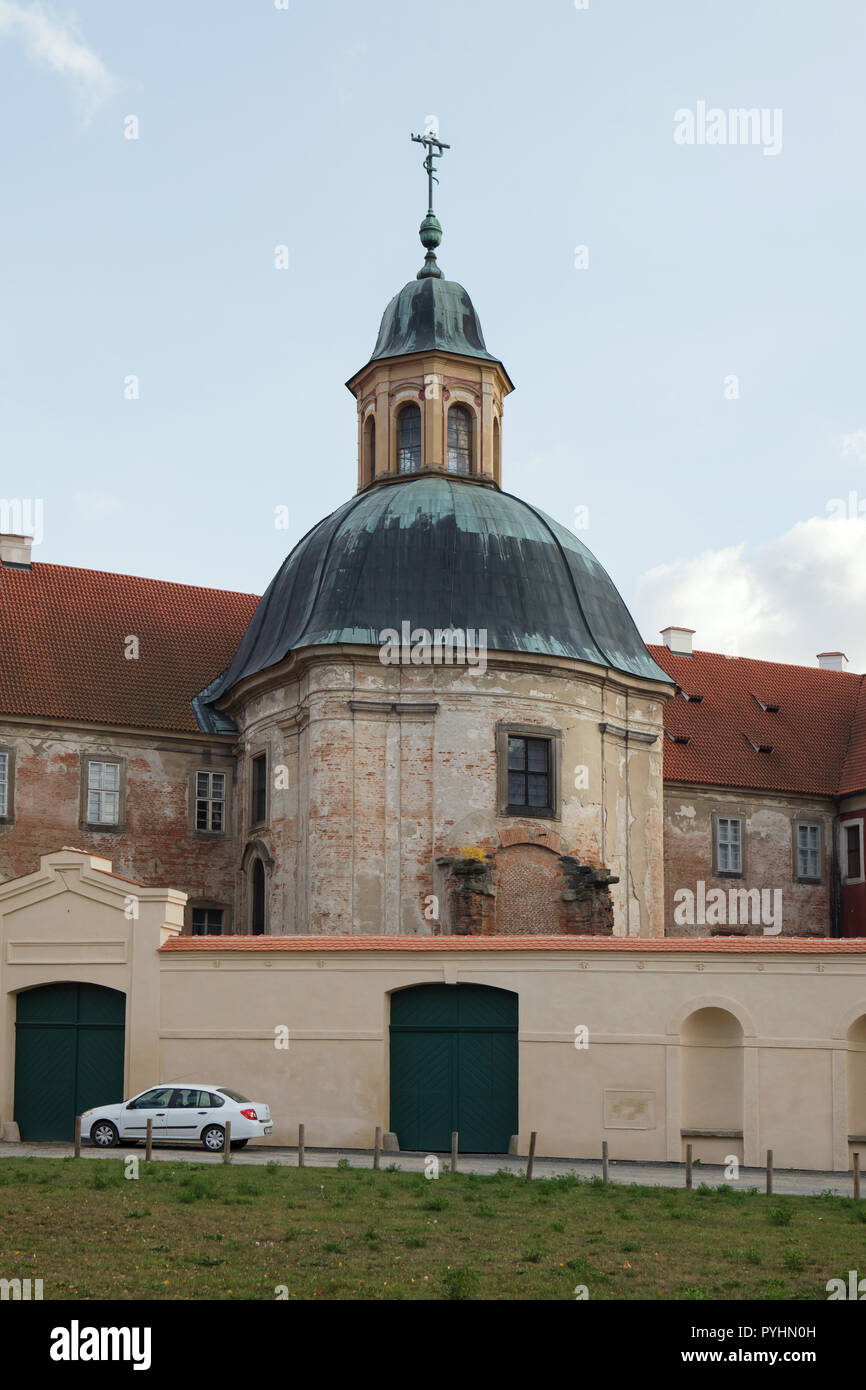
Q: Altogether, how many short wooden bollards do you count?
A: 11